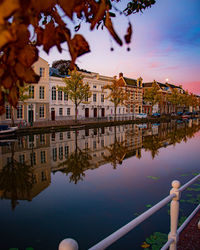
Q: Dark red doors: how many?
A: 4